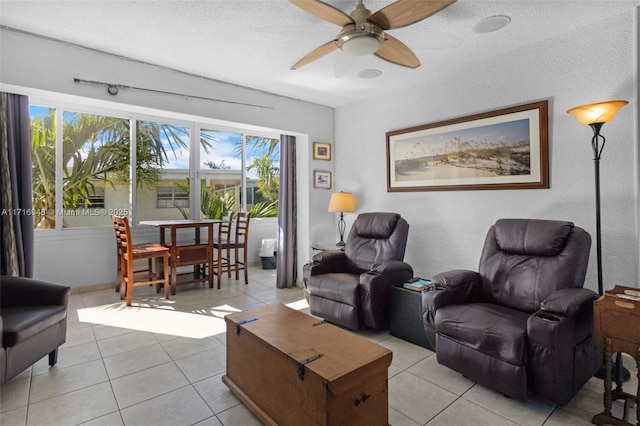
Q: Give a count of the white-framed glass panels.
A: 5